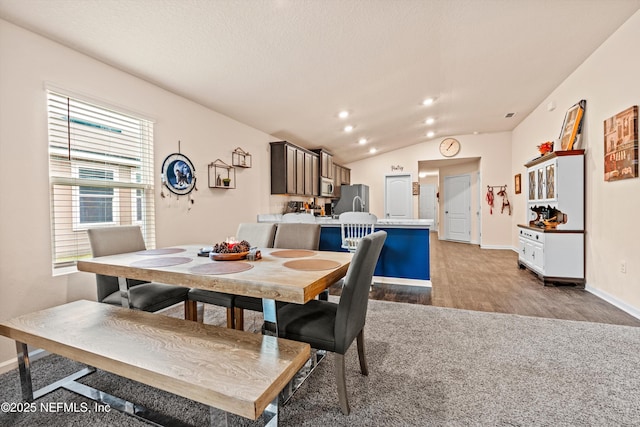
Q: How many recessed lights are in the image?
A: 7